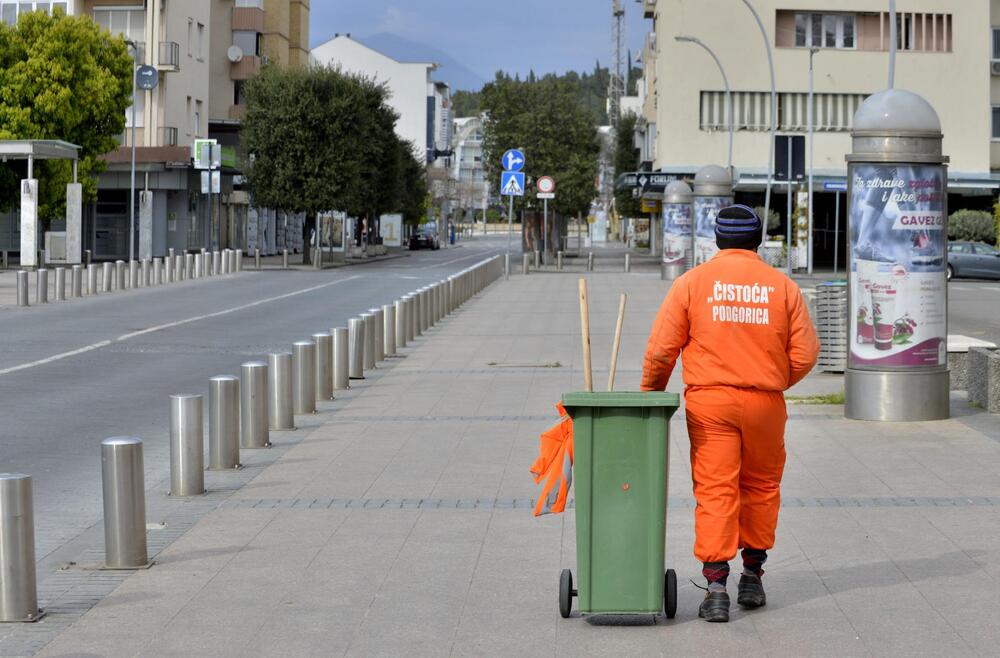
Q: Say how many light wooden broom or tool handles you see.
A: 2